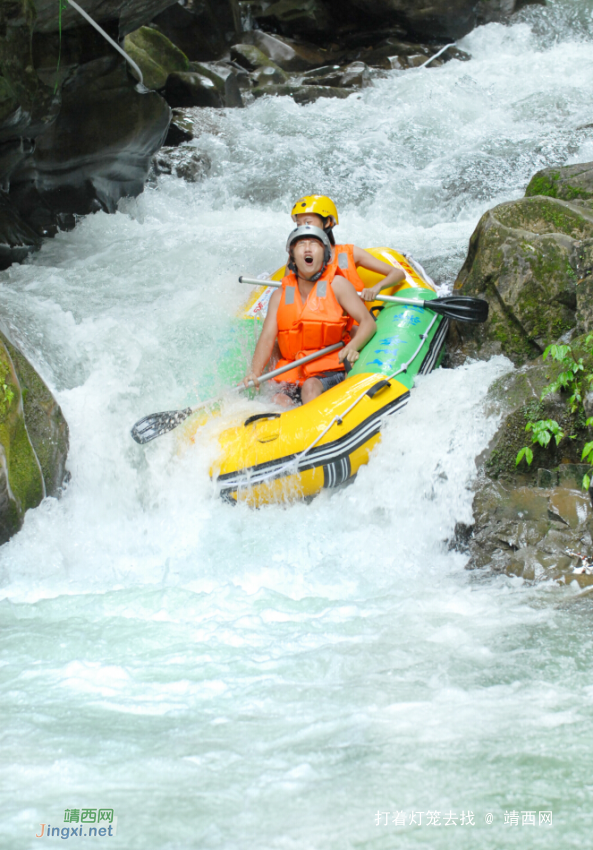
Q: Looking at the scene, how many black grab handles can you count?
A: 4